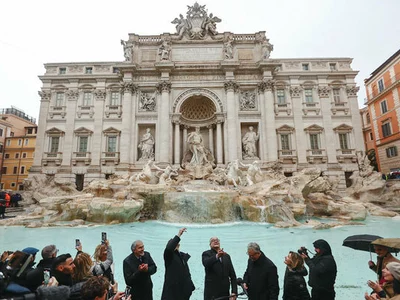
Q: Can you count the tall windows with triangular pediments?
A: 6